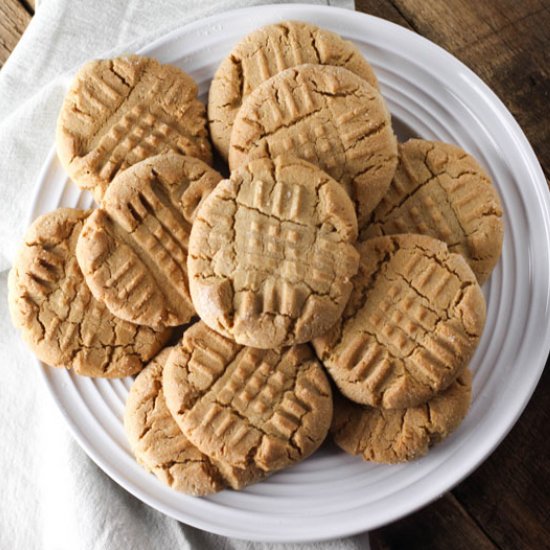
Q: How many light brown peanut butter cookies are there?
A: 11